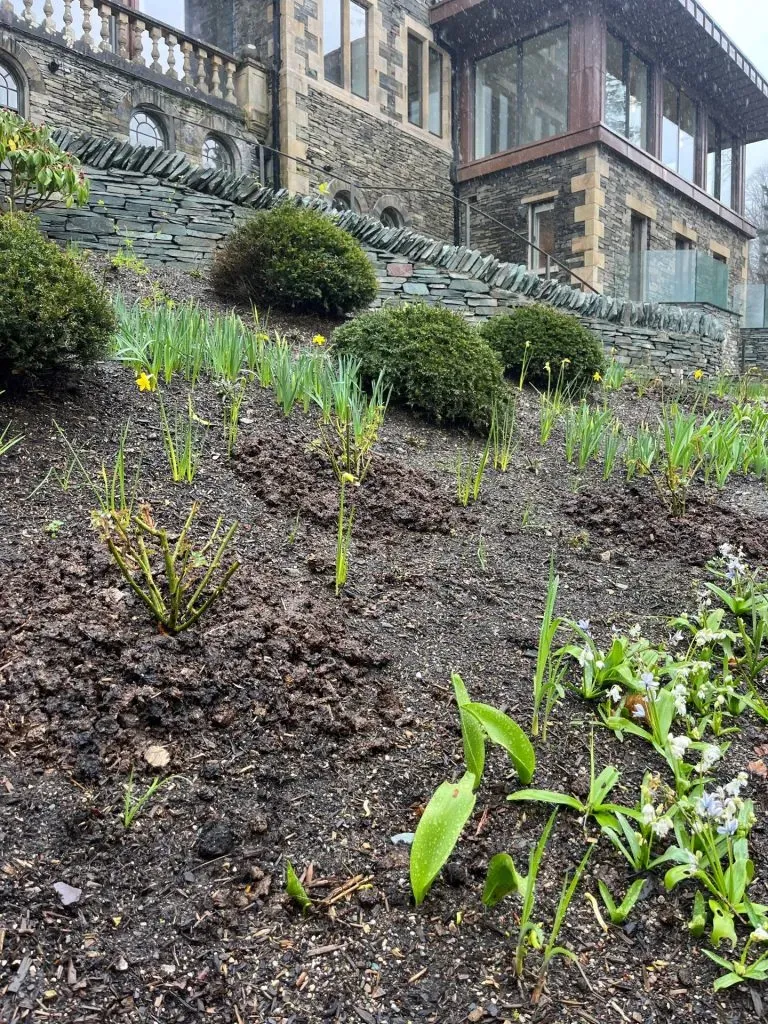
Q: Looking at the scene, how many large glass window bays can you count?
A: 4